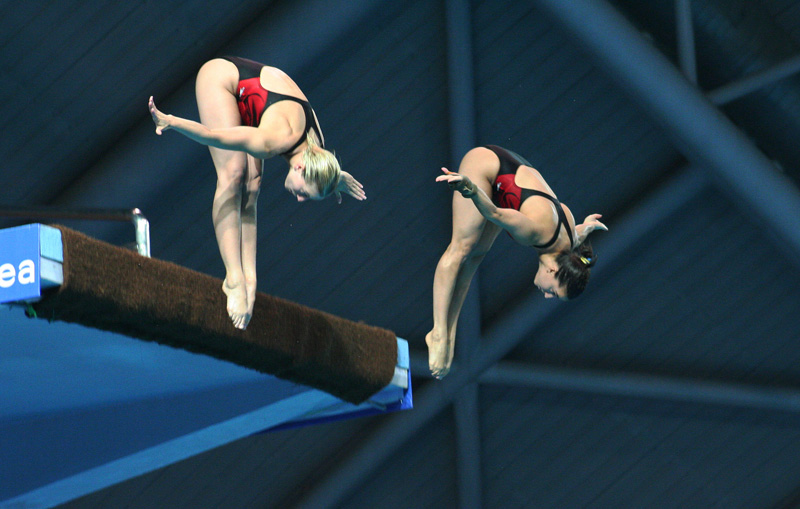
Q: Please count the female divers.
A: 2